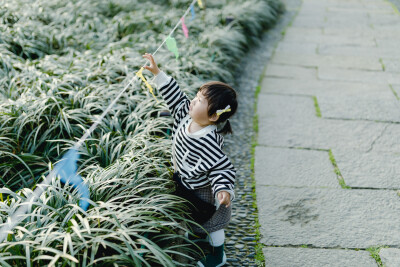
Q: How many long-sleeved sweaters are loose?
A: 1